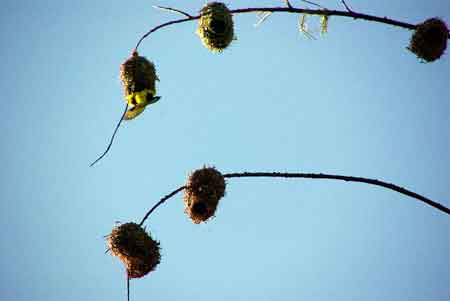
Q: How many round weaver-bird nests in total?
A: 5